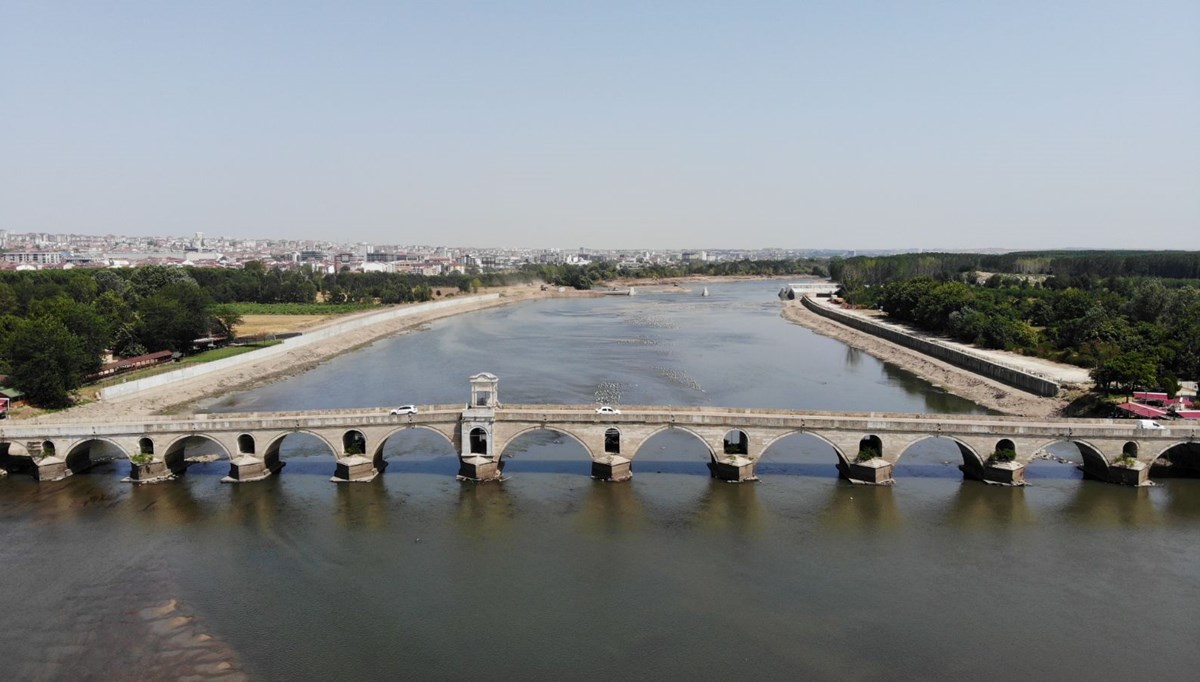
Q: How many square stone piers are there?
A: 10